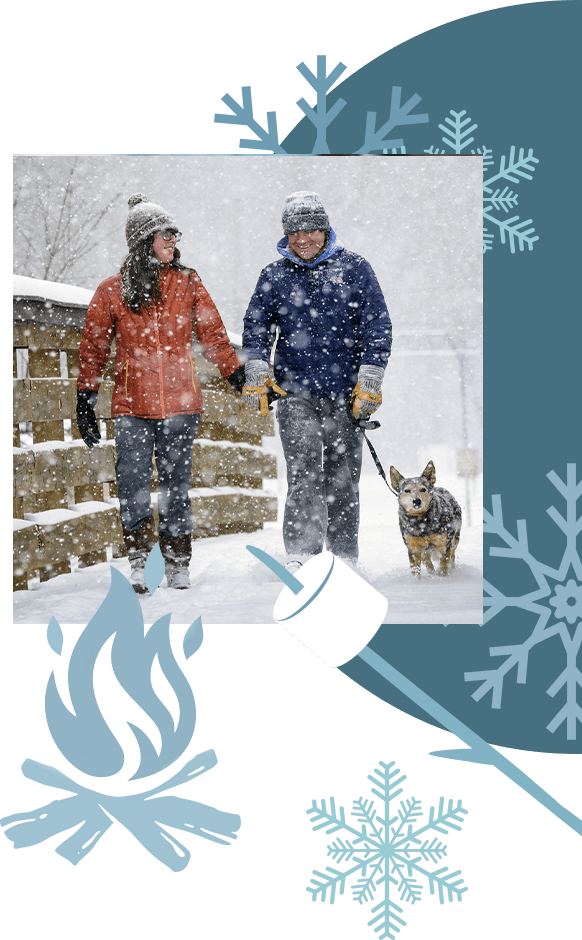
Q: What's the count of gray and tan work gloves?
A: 2